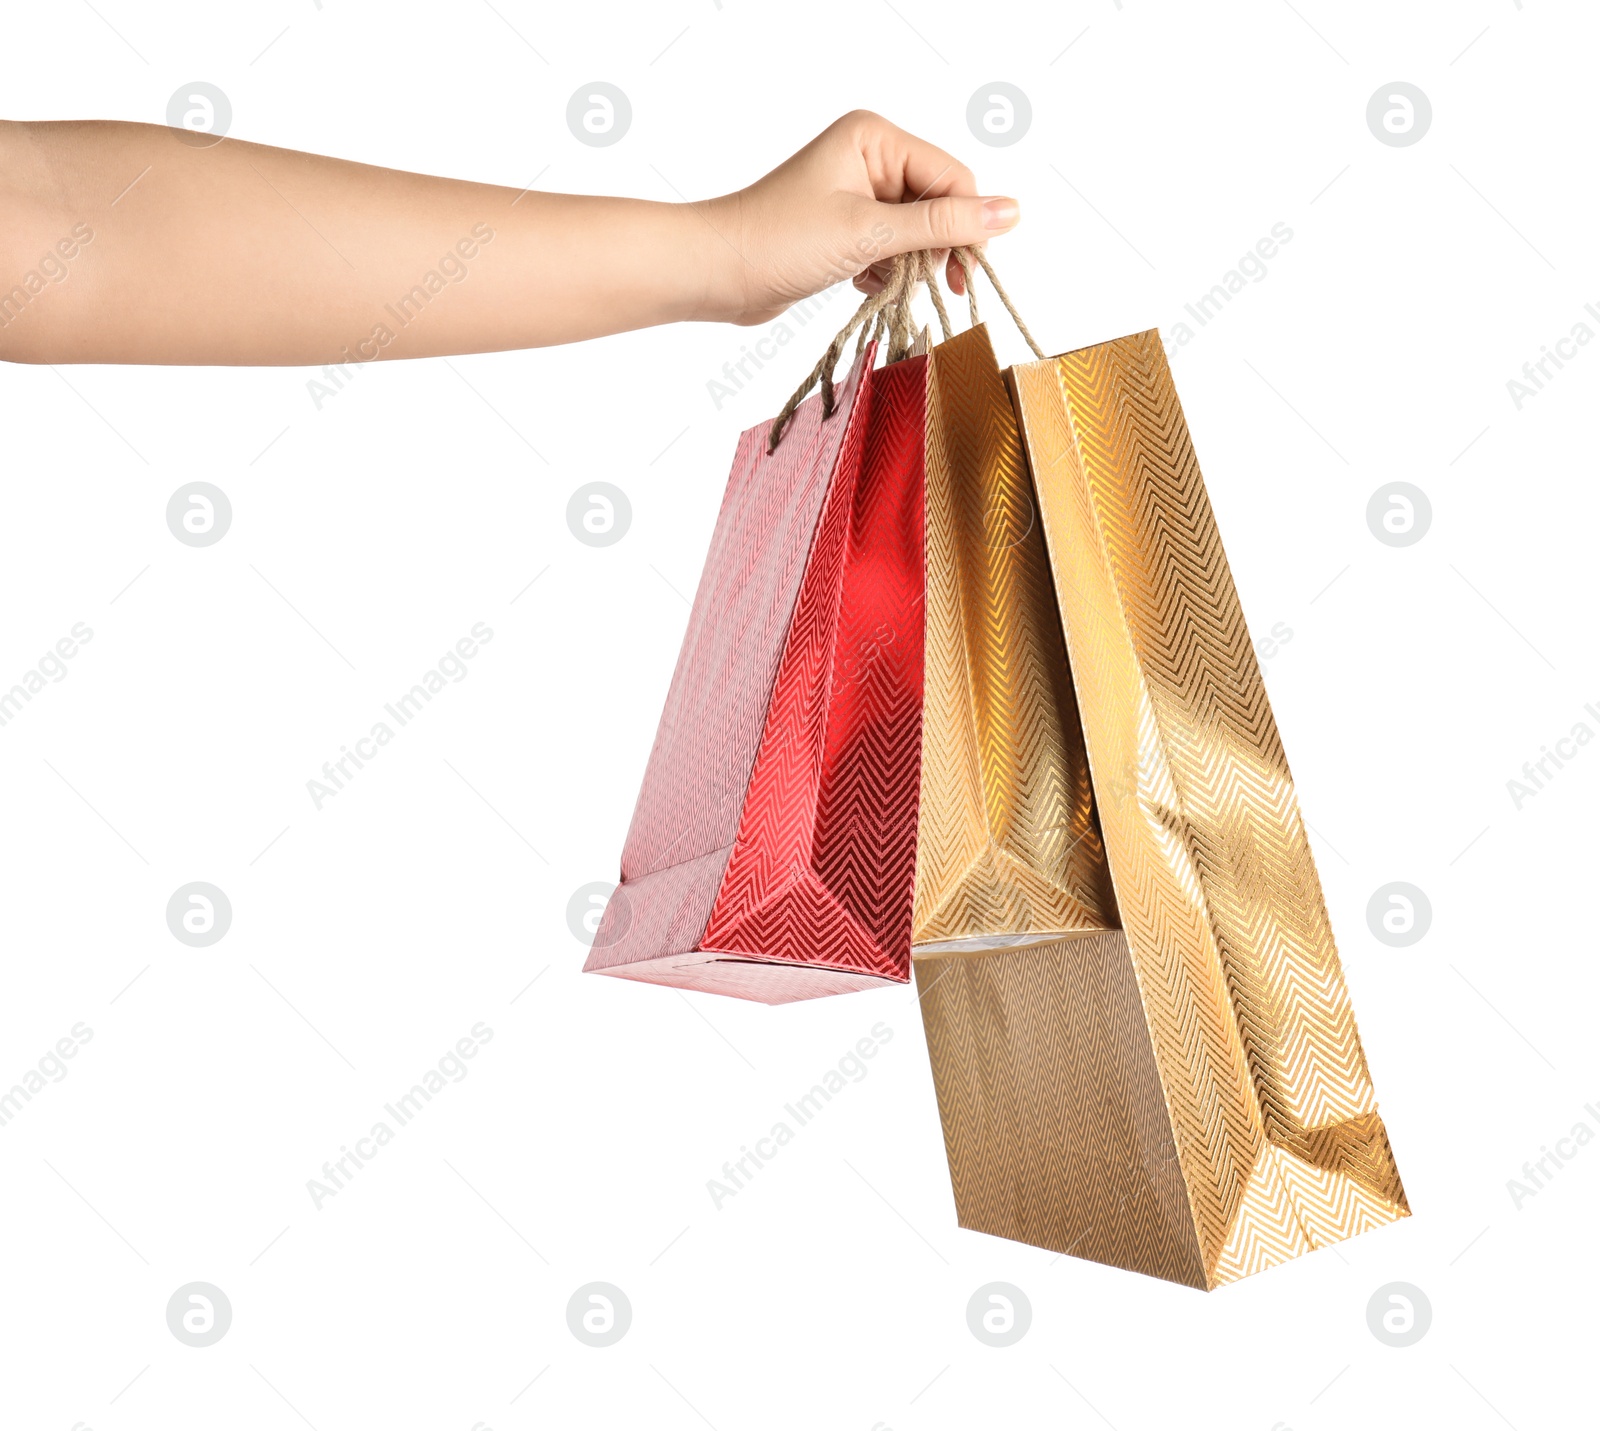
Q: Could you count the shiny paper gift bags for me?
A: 3